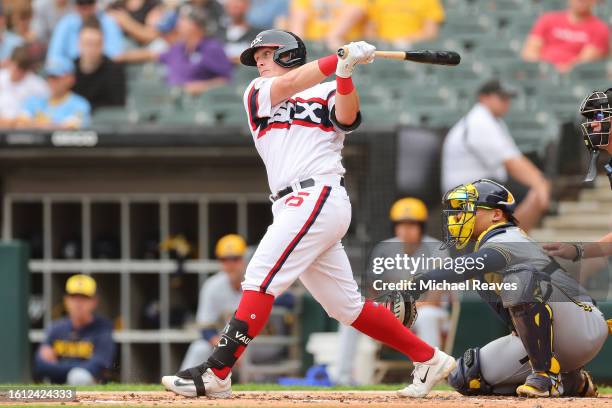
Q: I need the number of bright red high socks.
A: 2